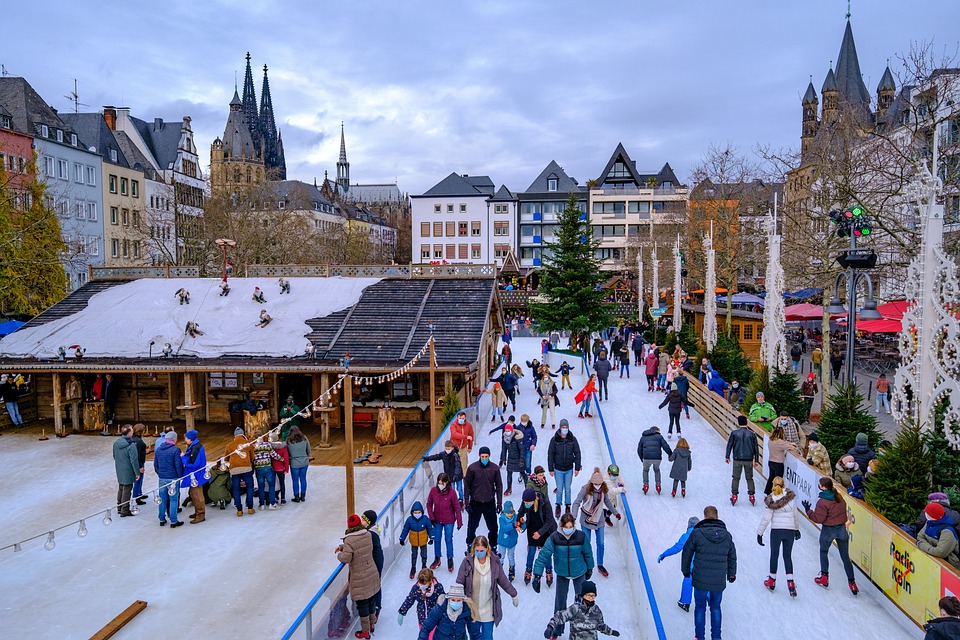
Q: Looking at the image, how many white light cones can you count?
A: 6